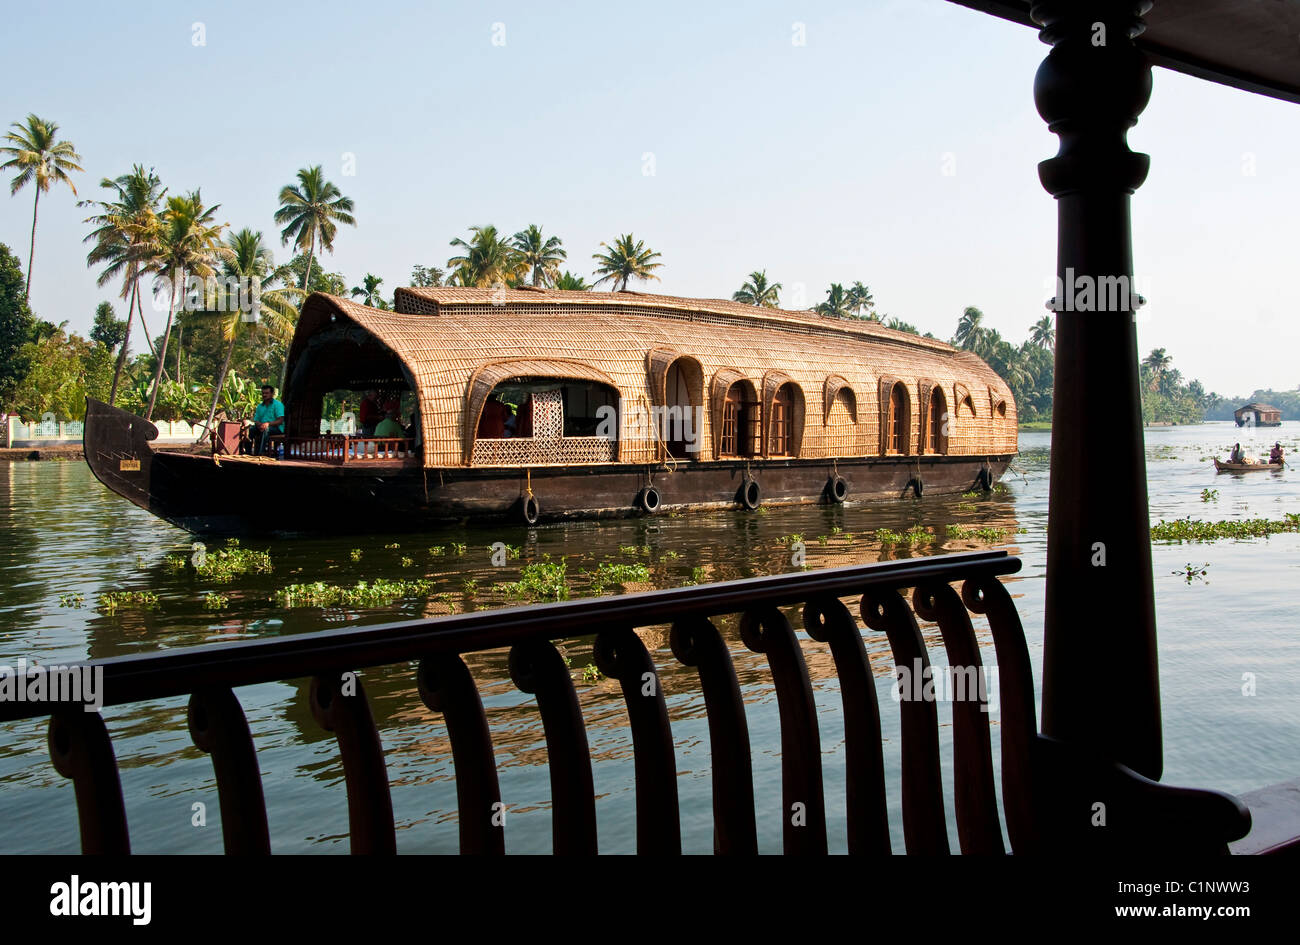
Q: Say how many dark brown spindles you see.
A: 12